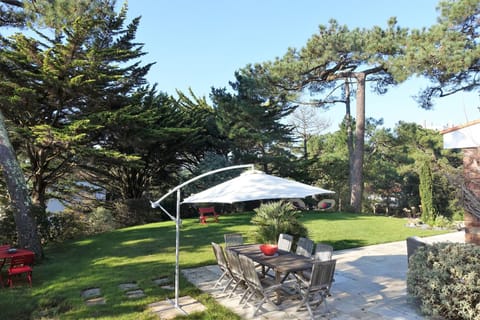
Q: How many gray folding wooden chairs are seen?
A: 8